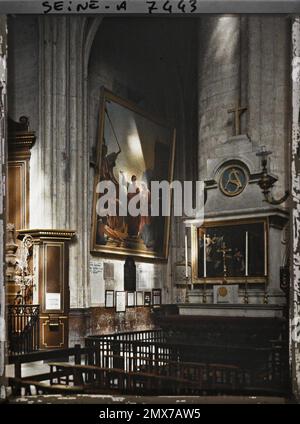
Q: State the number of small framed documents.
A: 6